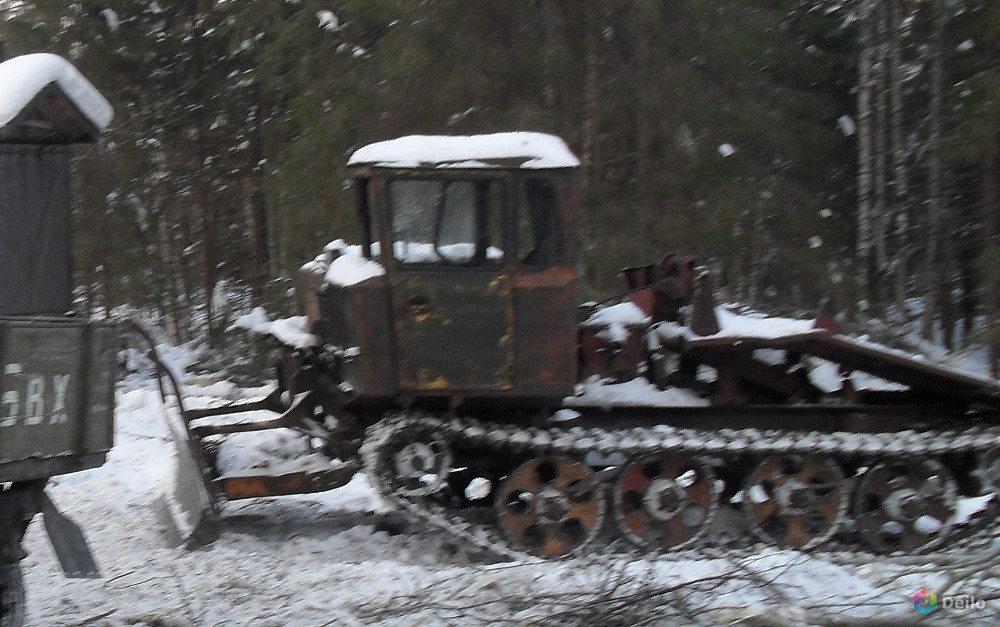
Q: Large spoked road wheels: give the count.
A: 4